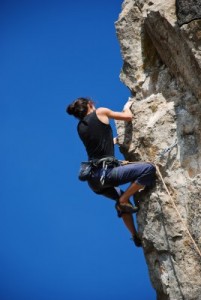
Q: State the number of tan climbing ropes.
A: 1